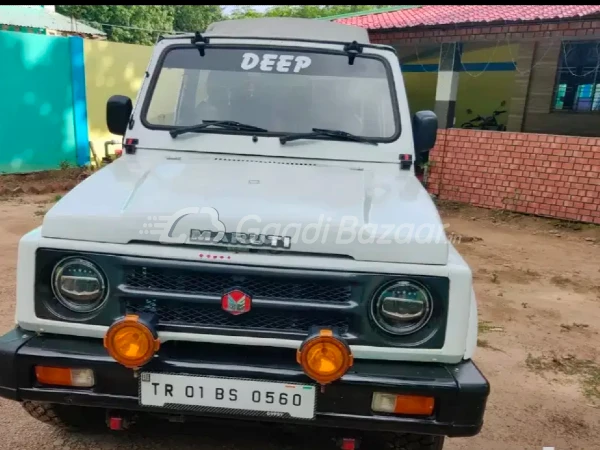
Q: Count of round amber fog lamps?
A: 2